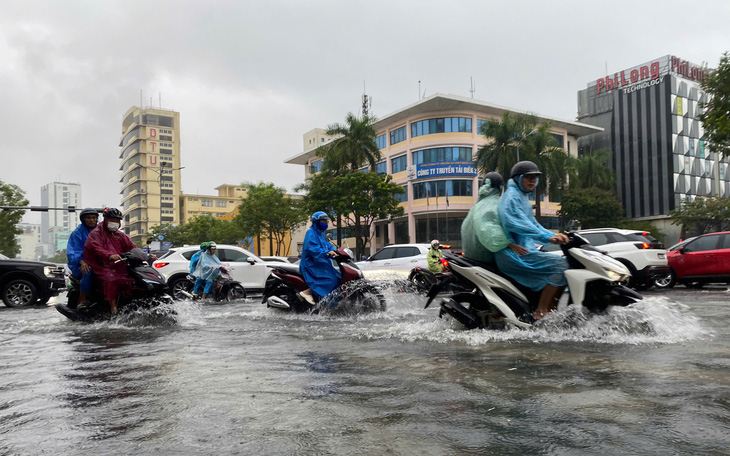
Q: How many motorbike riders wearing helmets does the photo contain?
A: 8